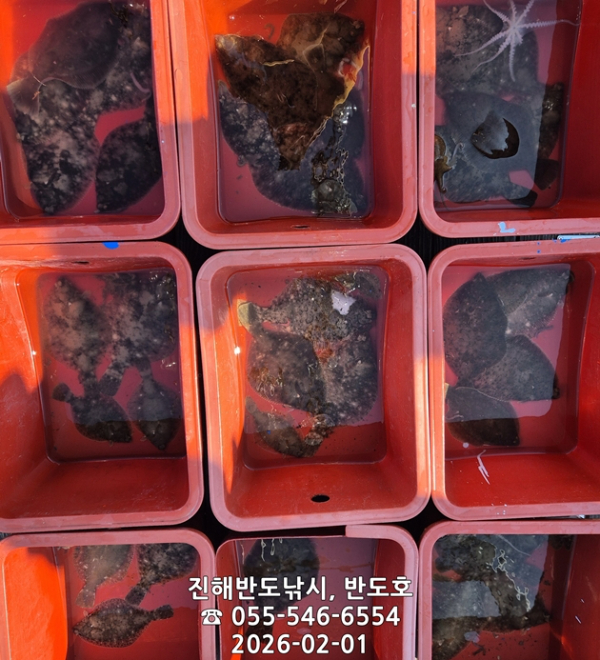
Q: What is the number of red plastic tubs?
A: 9